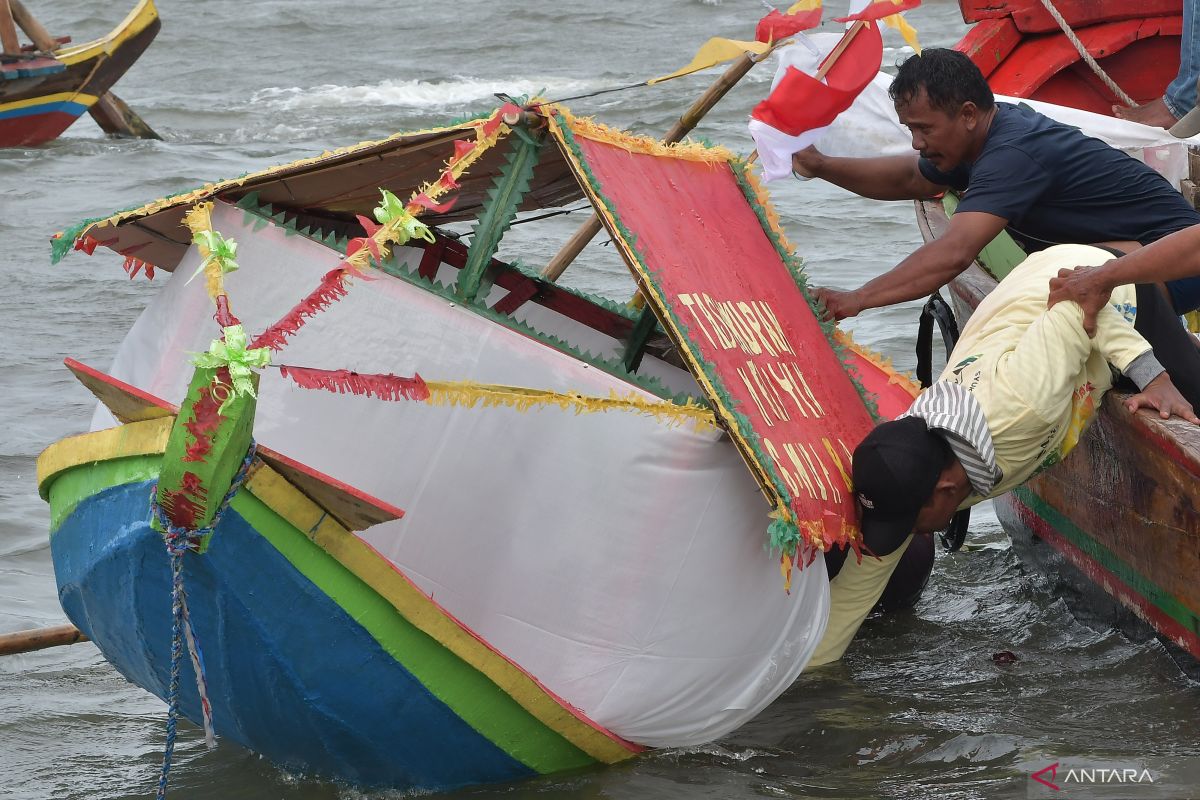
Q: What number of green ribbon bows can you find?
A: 3